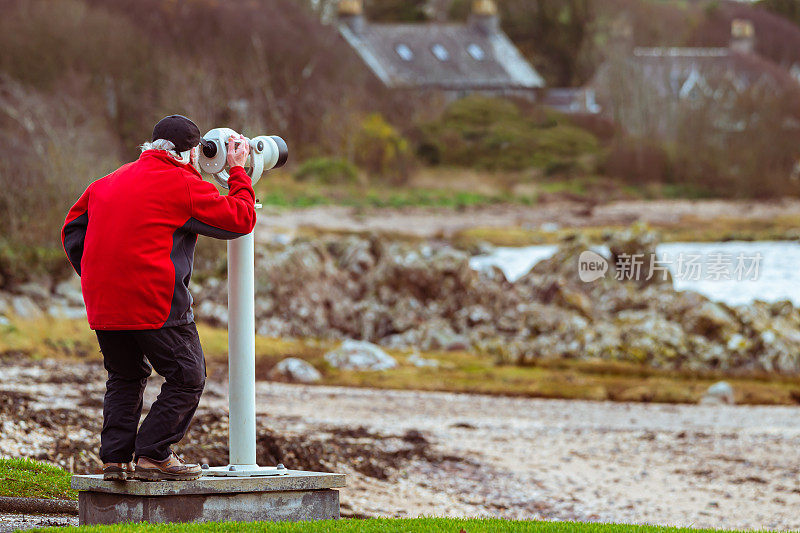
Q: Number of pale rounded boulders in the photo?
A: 3